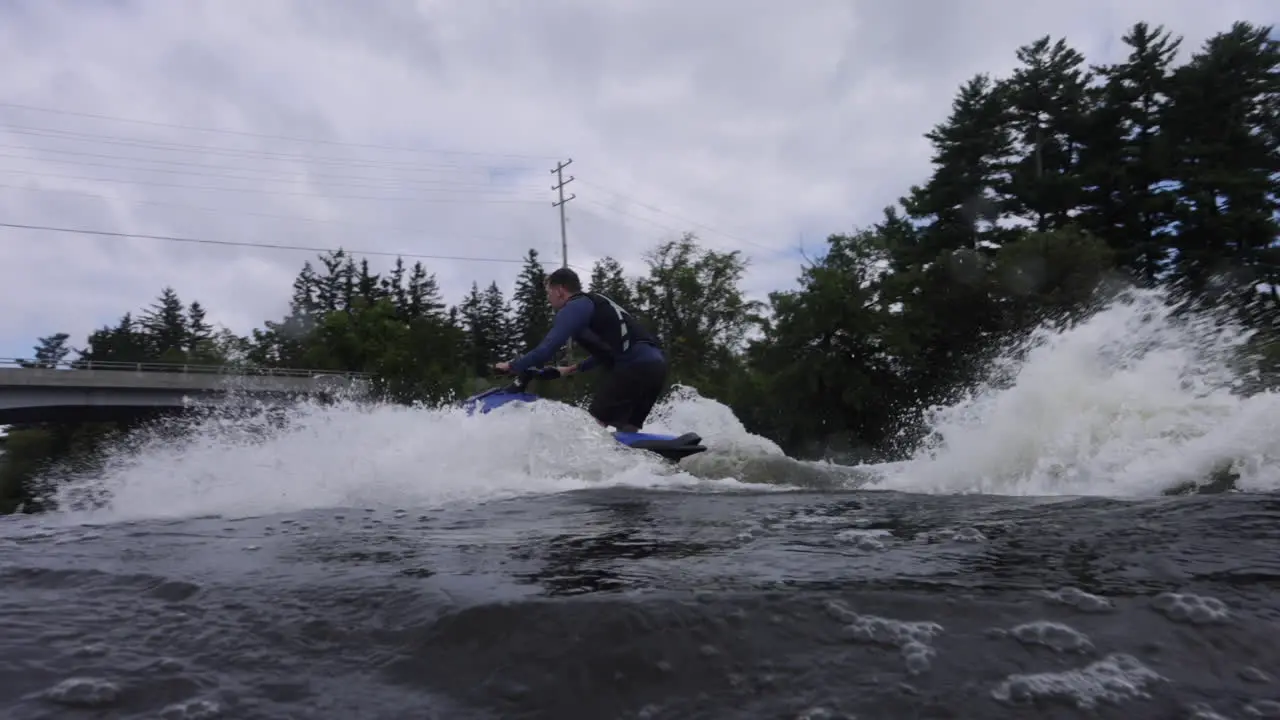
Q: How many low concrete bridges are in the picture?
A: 1